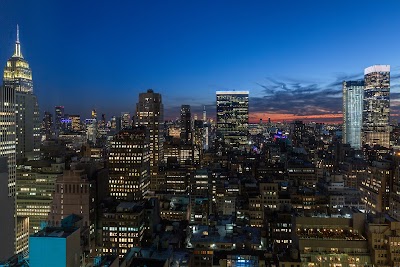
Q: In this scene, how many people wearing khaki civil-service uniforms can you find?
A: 0